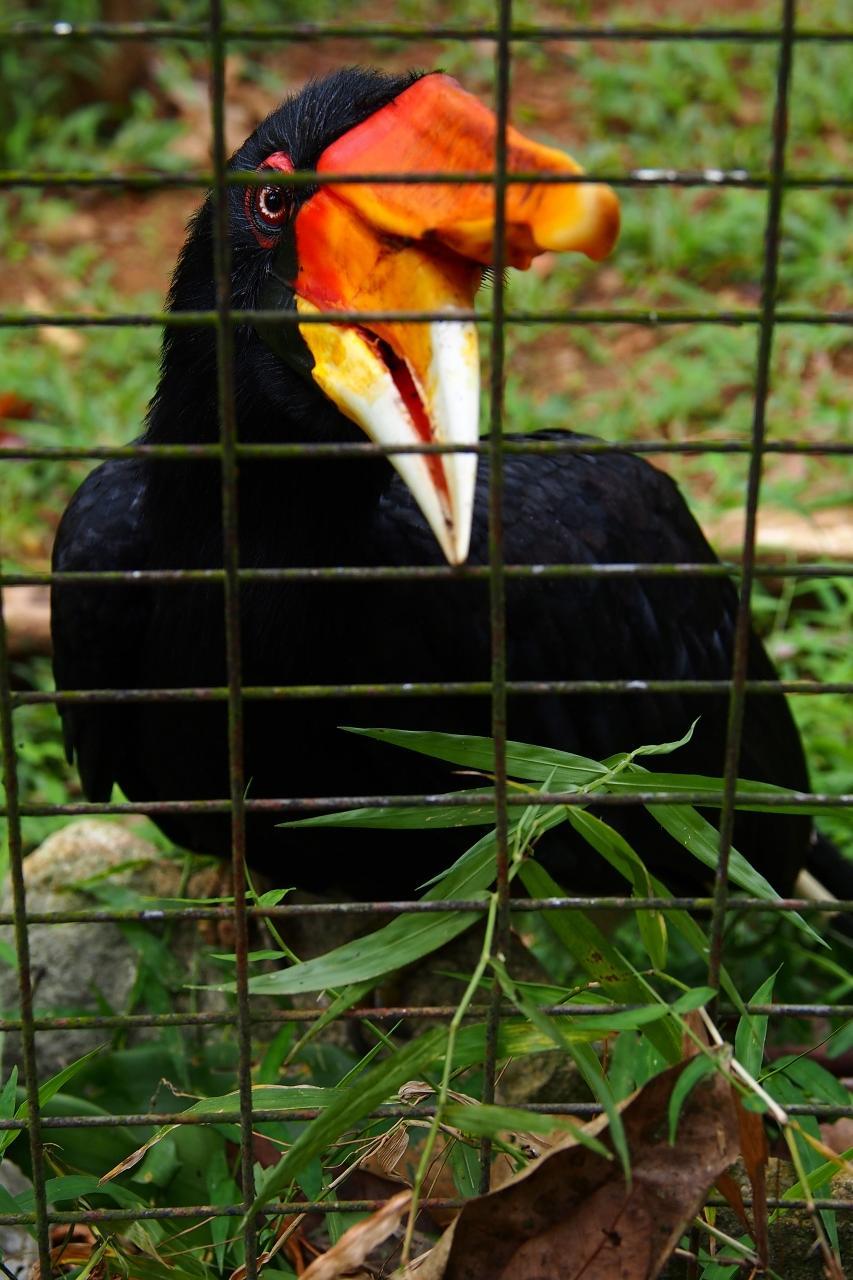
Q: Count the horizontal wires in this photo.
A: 11